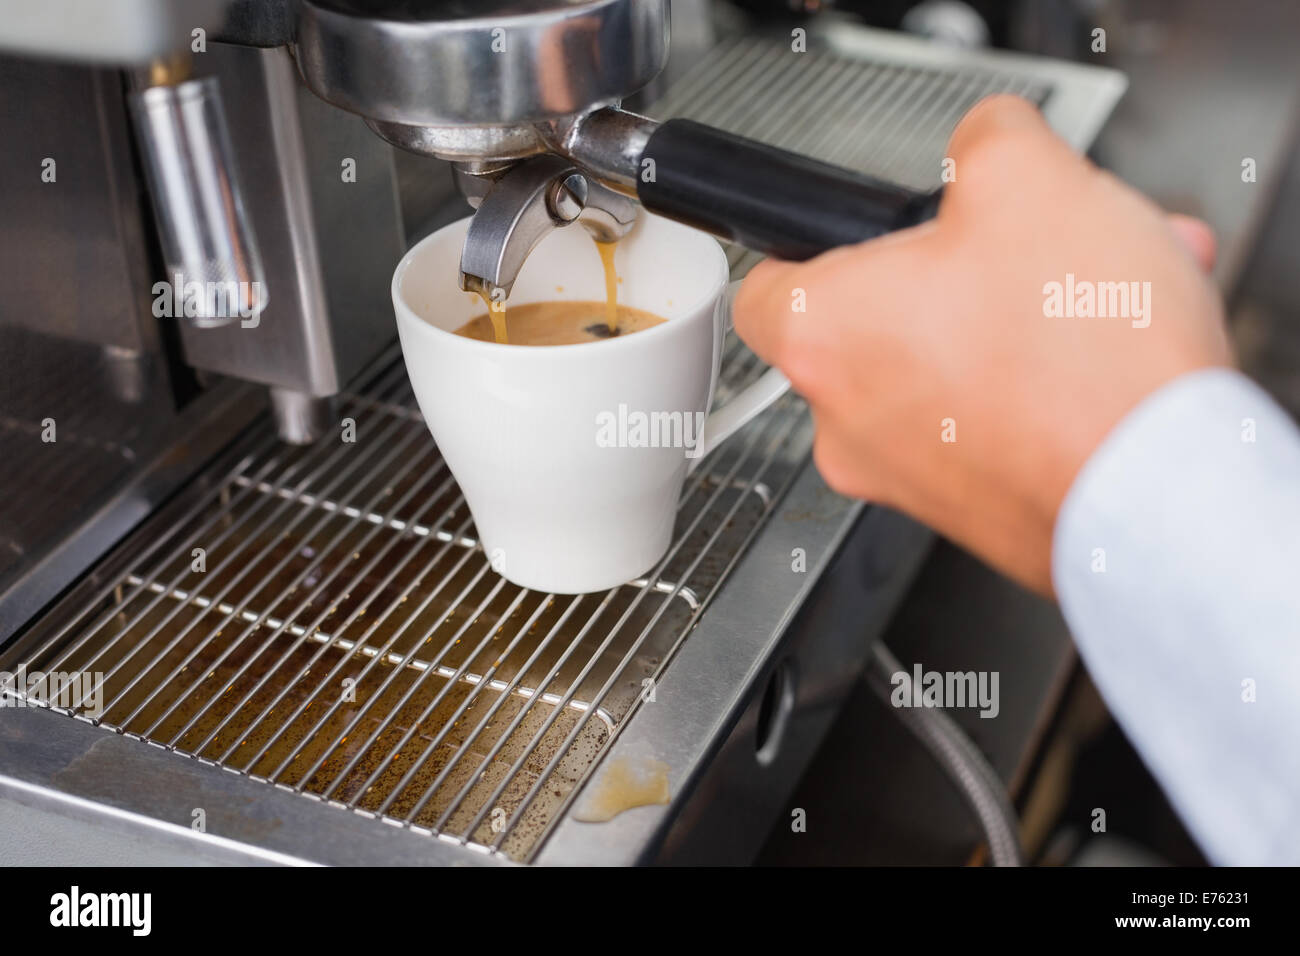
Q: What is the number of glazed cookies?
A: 0